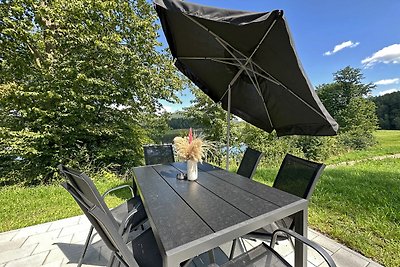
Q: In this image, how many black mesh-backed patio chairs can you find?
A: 6